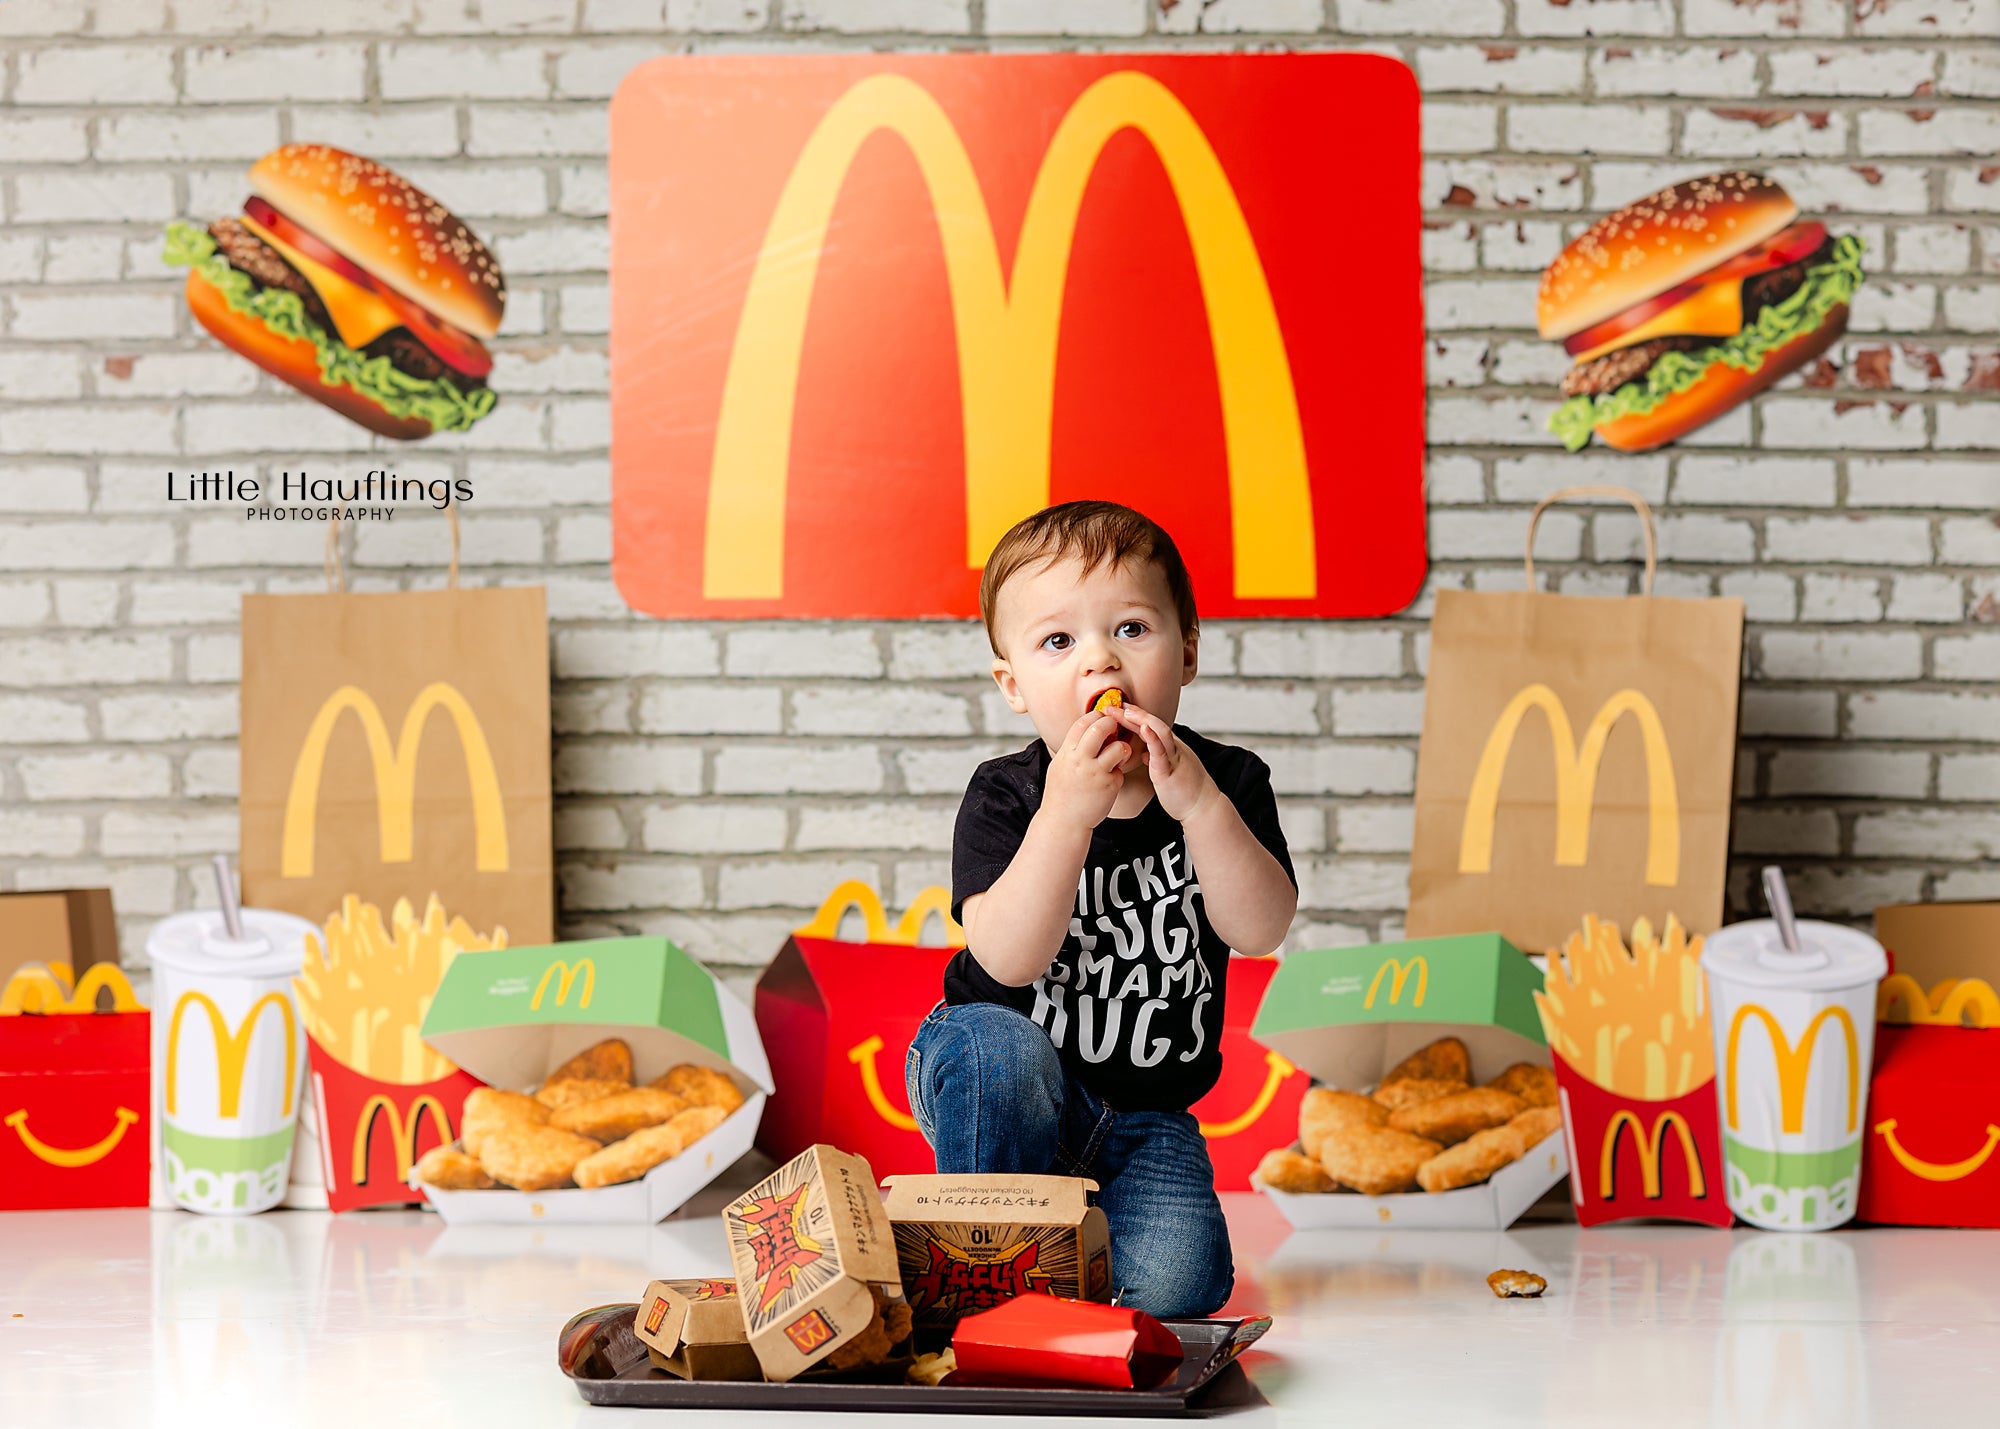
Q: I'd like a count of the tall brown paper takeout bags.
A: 2